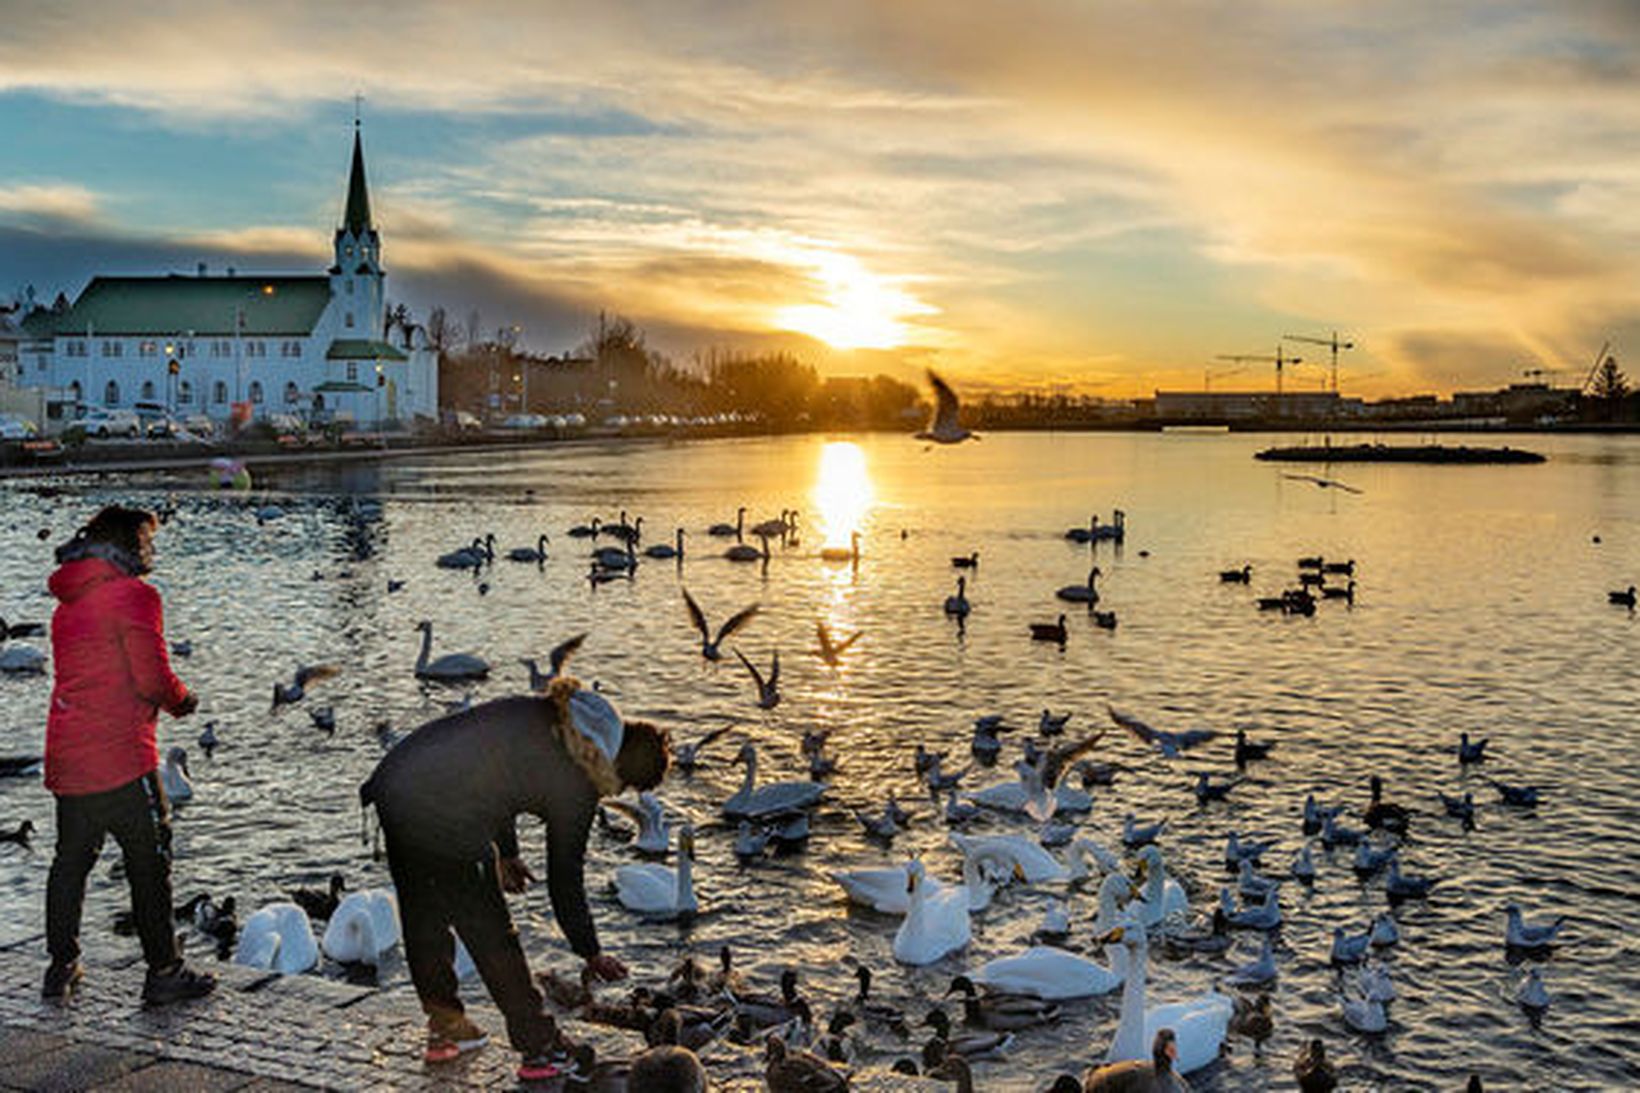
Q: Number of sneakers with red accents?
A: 2